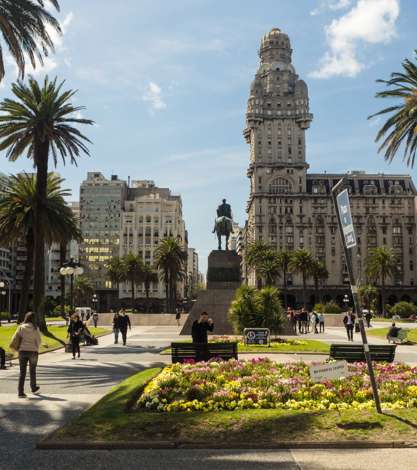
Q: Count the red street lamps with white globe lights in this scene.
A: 0